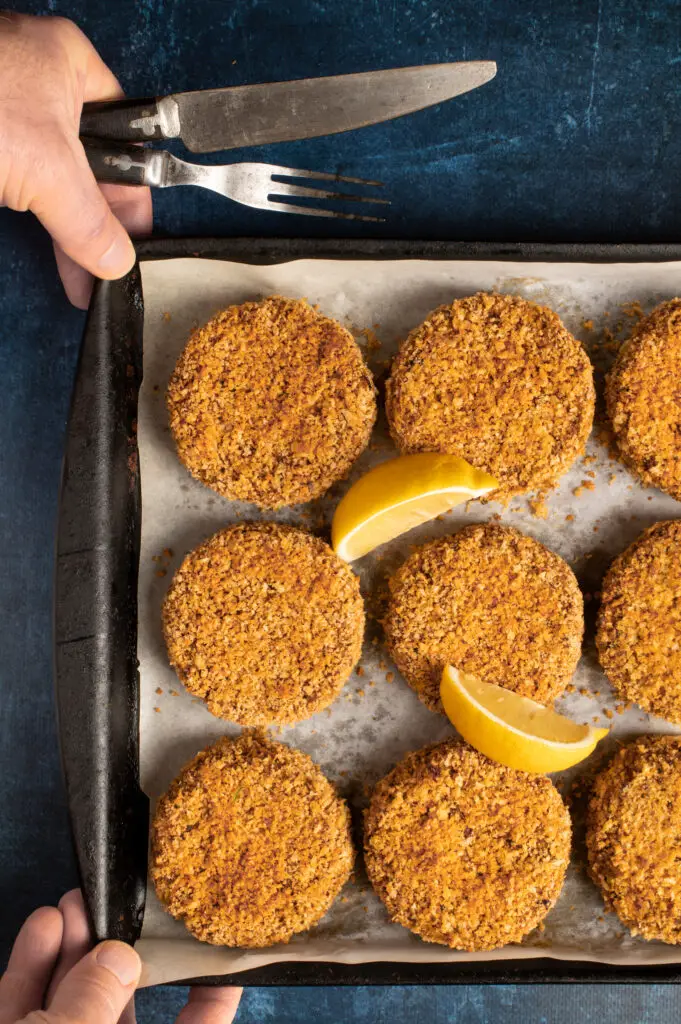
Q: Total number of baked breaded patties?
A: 9